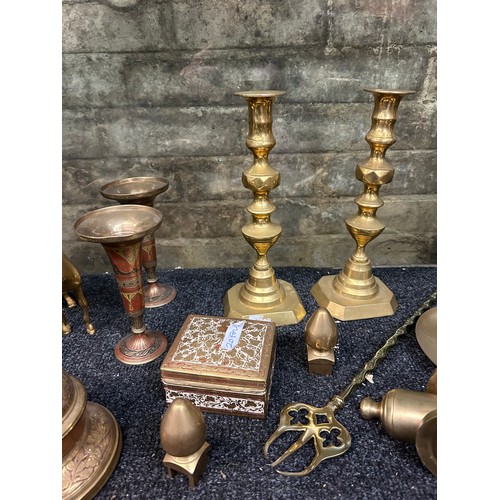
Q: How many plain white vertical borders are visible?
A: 2